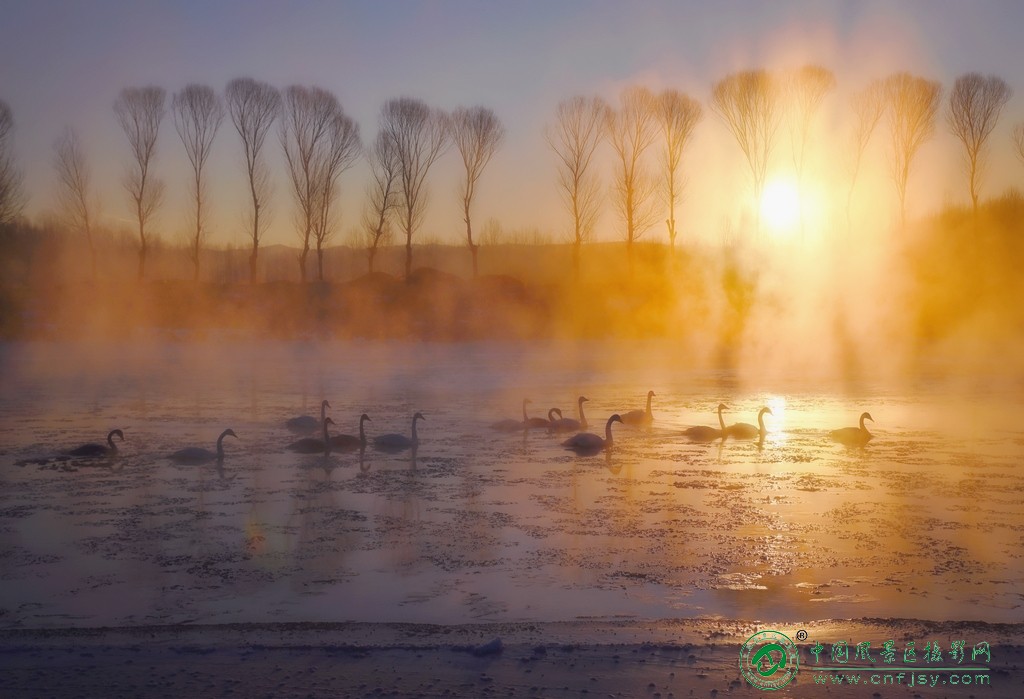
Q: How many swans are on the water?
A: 14